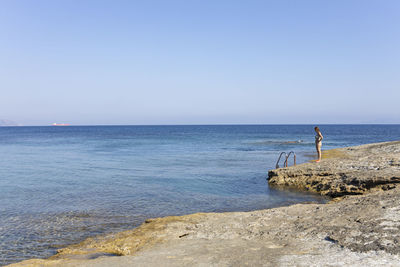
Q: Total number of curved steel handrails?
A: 2